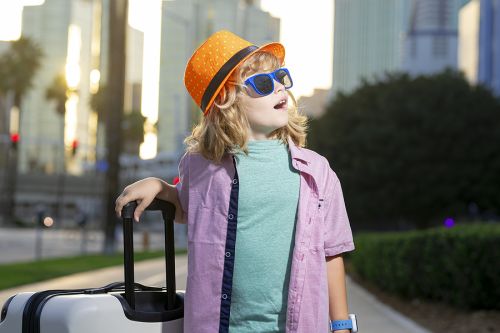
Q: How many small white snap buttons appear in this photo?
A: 4